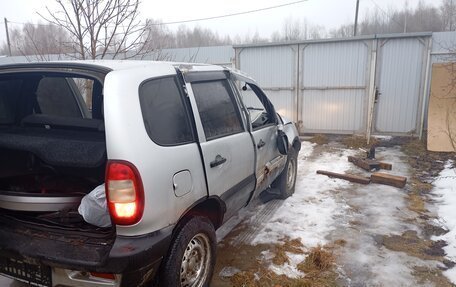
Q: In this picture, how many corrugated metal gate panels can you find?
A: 3